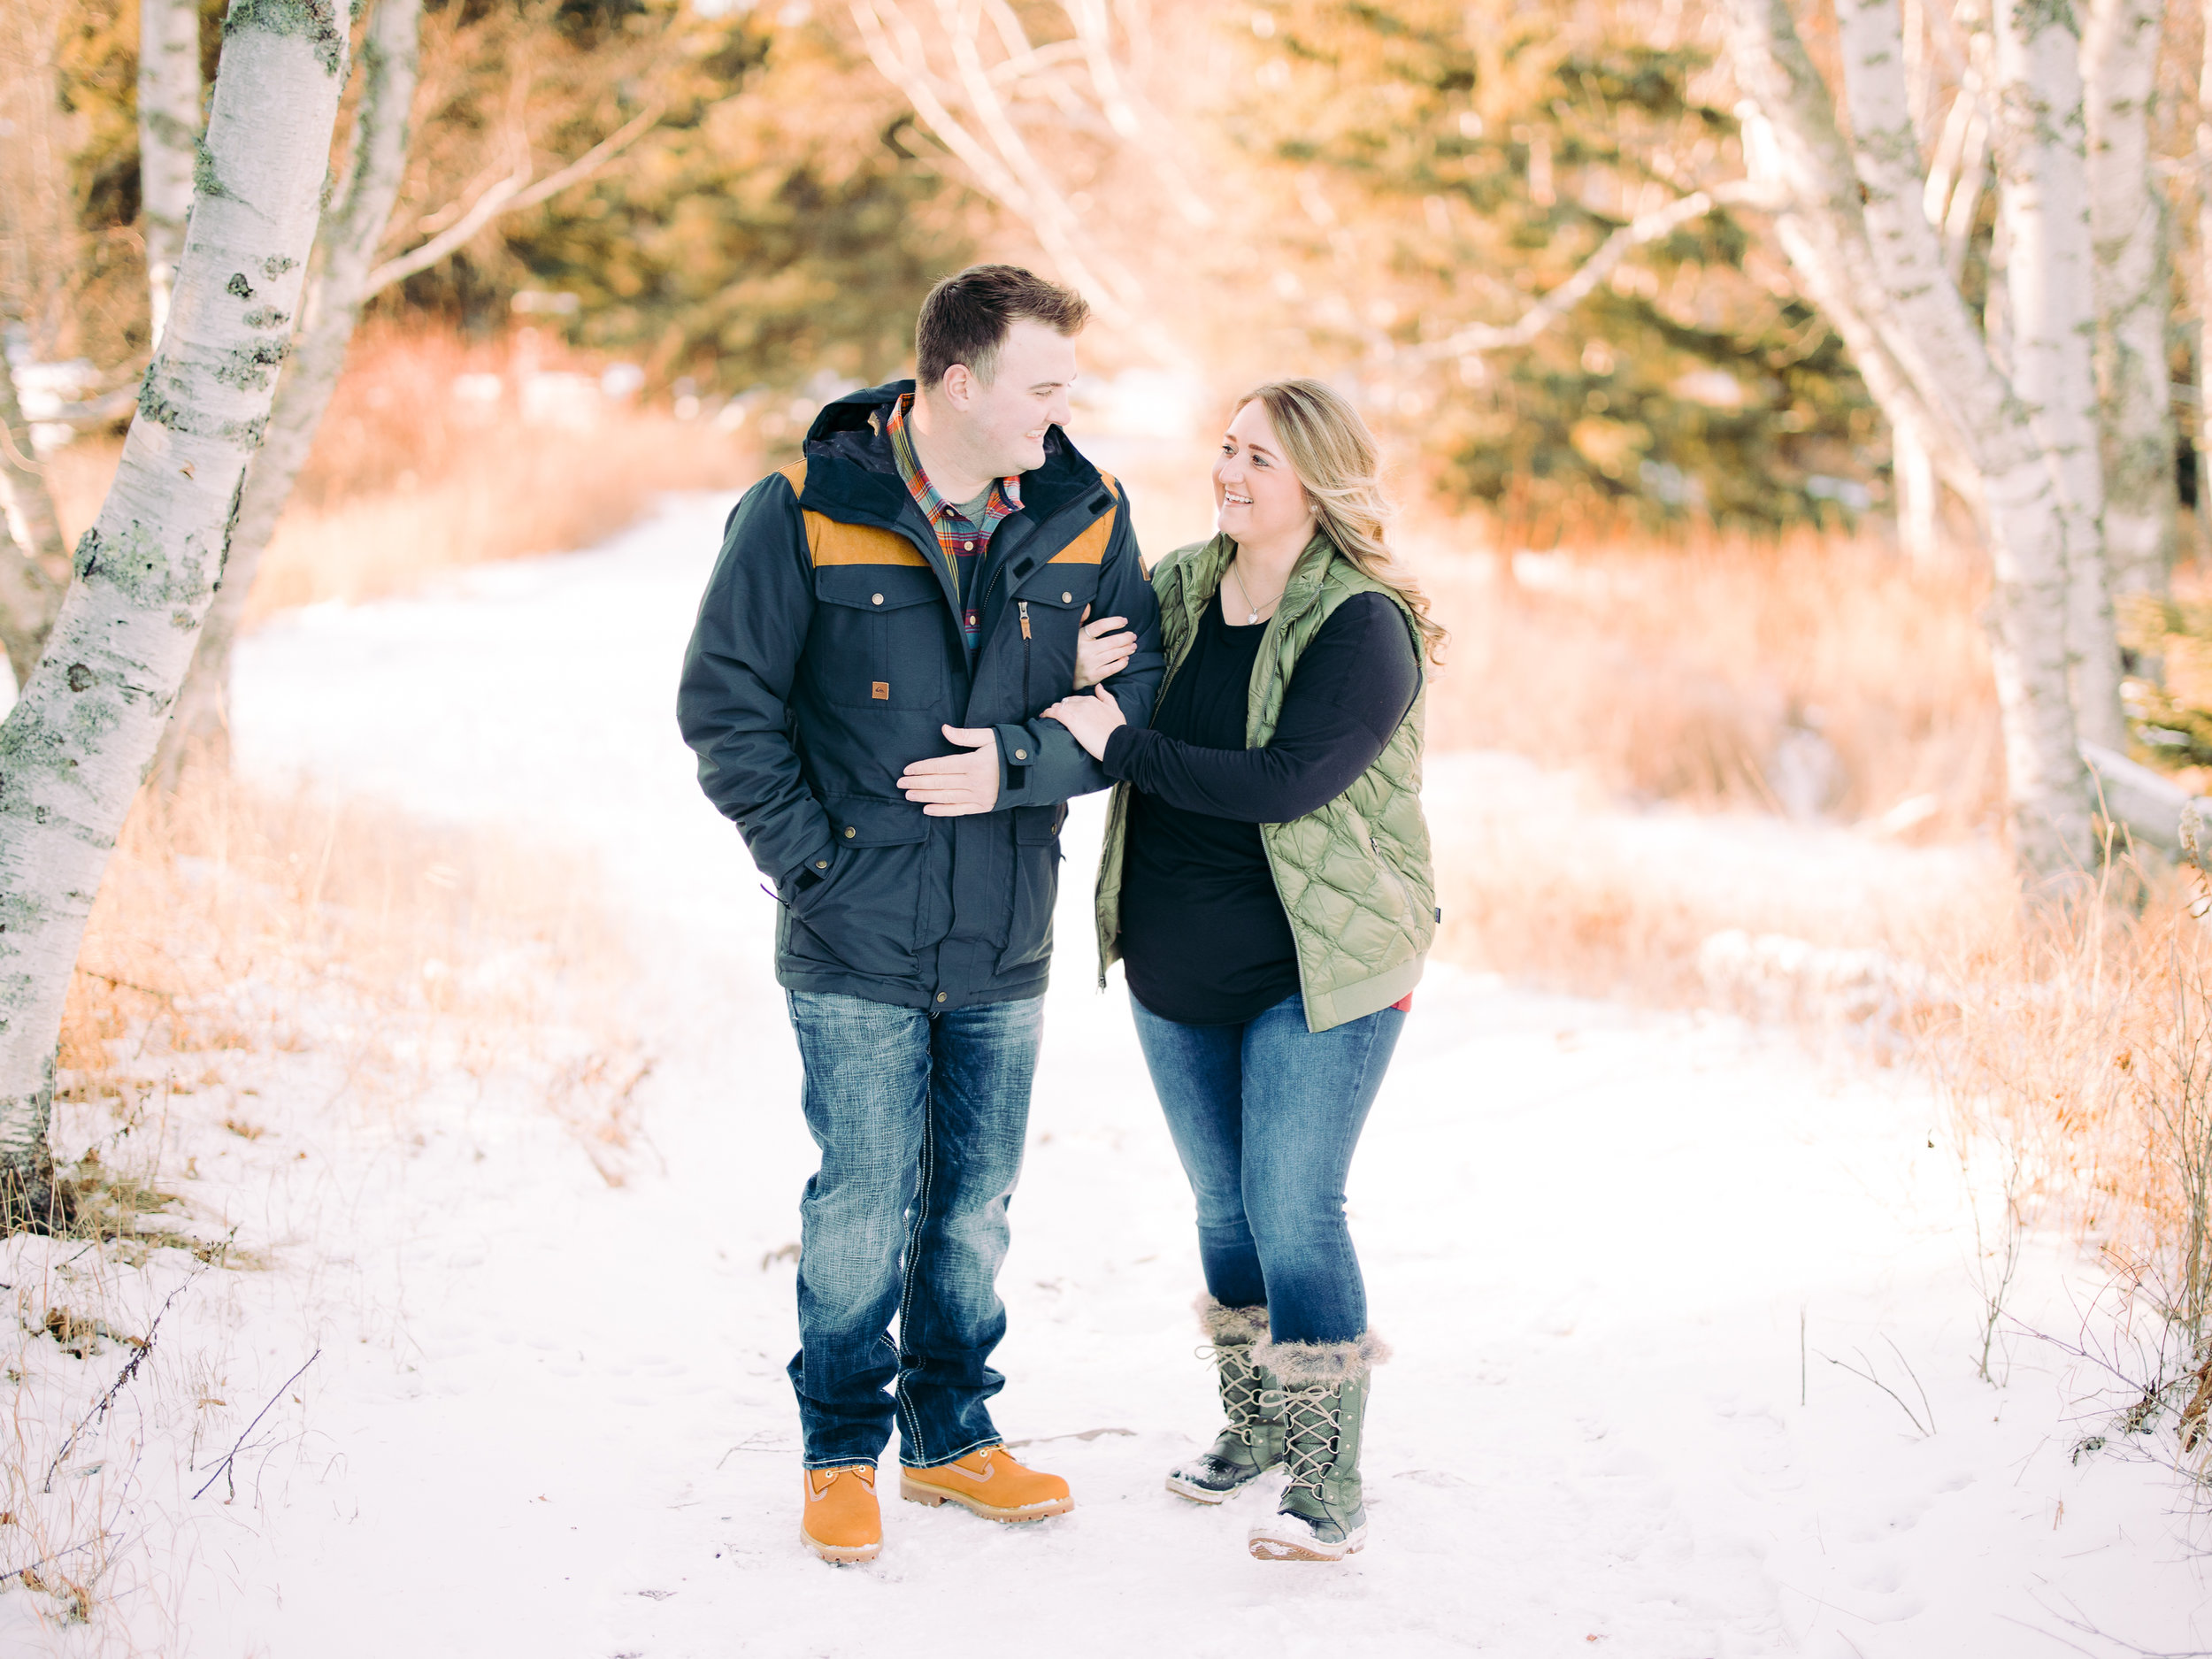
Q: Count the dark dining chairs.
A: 0